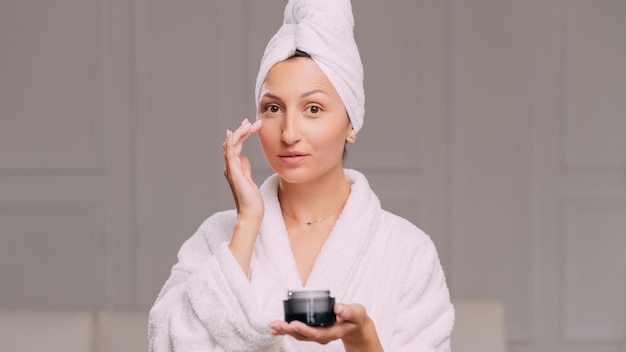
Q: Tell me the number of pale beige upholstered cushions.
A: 3